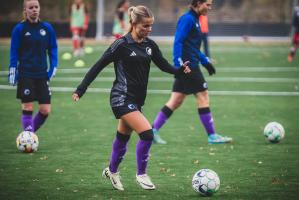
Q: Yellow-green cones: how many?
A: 3